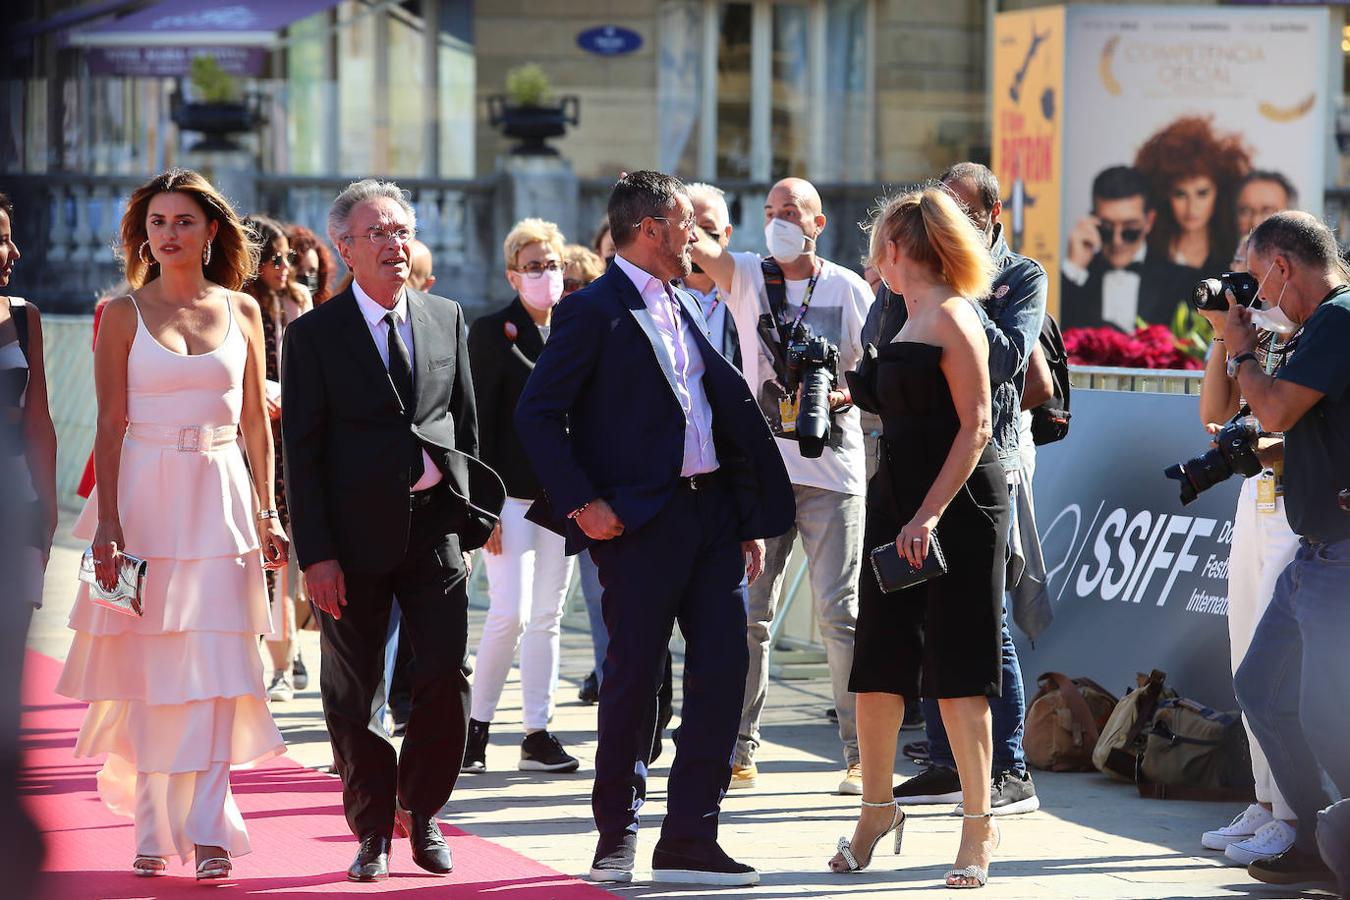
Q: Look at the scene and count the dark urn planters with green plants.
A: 2